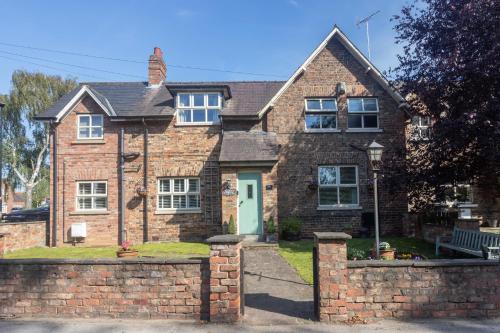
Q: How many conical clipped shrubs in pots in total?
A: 2